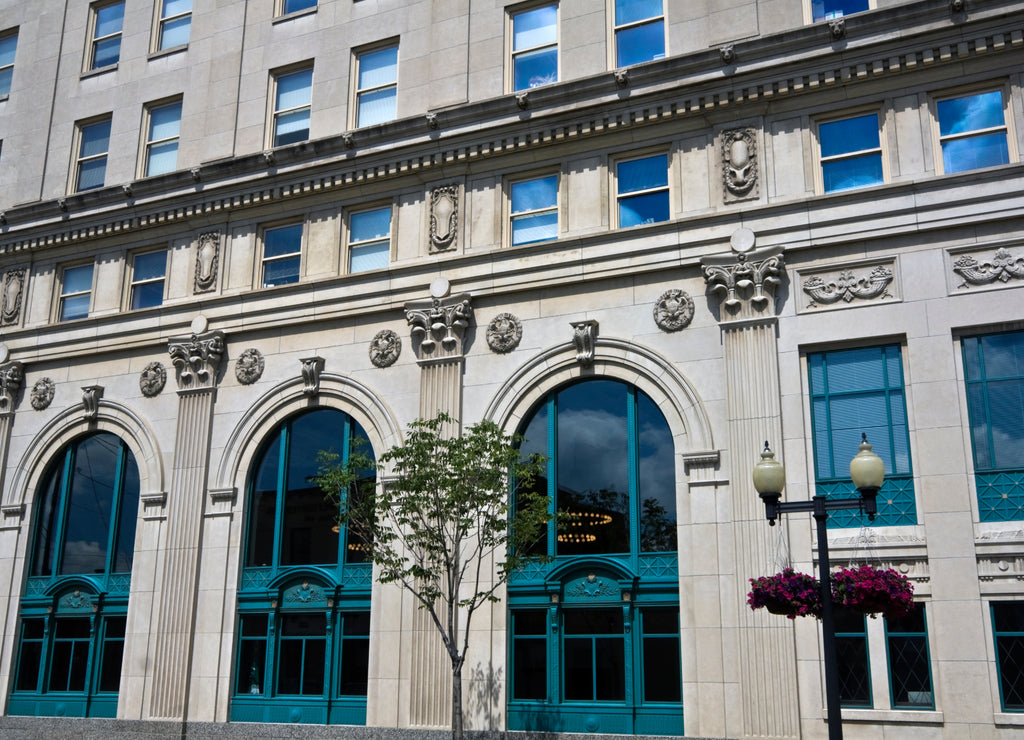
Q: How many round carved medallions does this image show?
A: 6